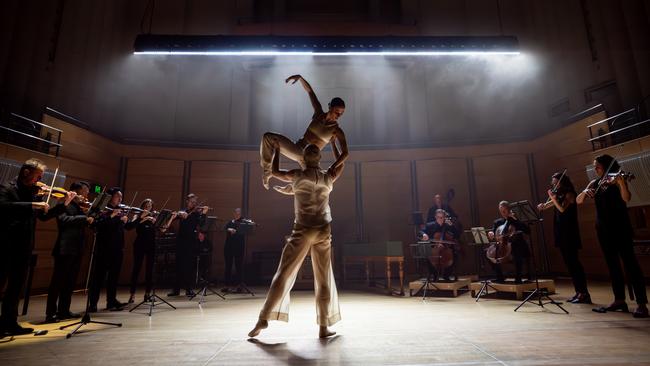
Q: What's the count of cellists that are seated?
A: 2